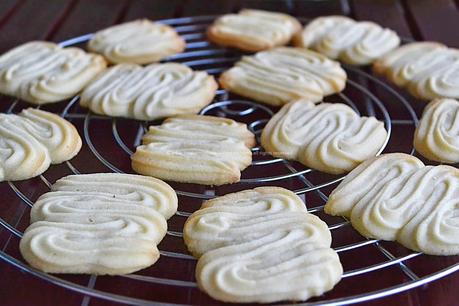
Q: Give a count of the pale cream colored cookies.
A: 14